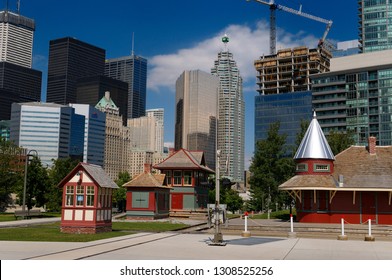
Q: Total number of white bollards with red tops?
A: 4